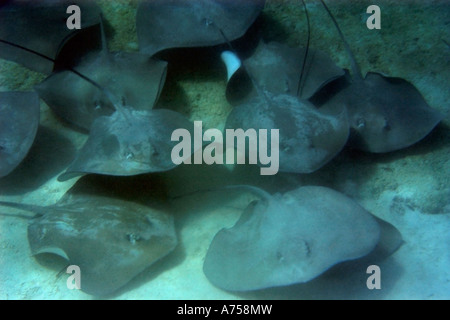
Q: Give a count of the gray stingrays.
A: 10